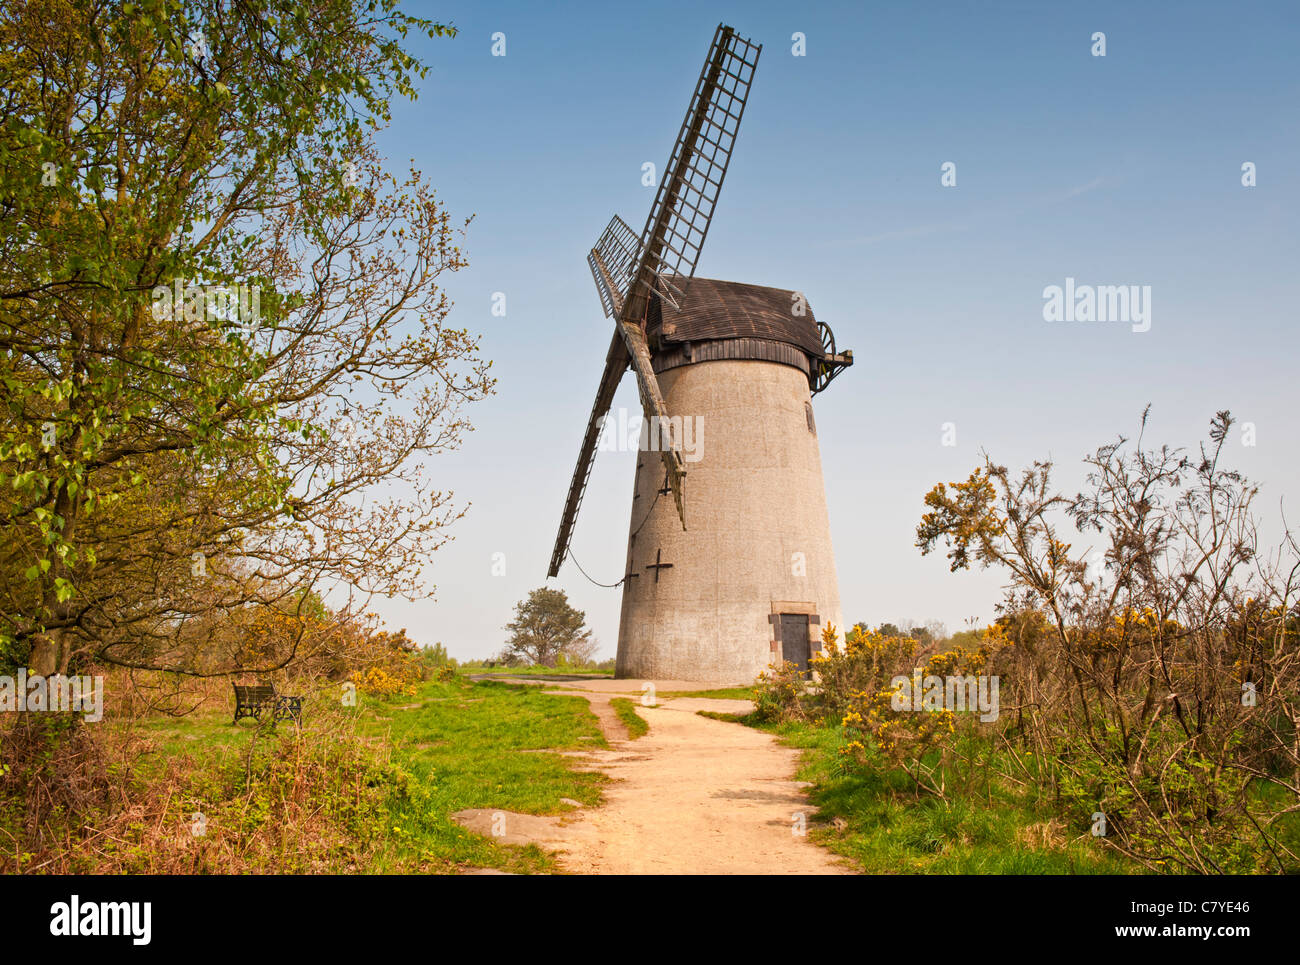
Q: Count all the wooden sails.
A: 4